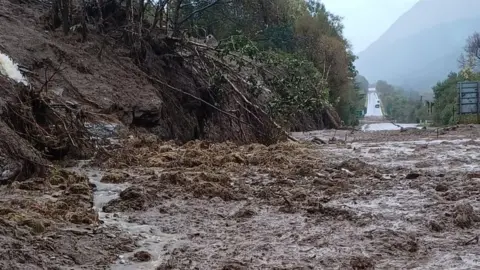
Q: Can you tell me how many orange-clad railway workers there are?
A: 0